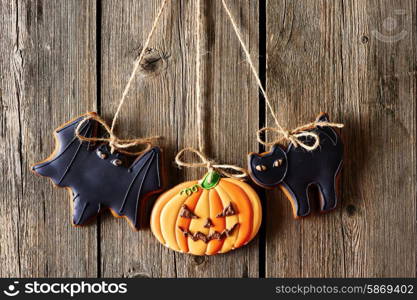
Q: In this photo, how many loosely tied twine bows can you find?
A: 3